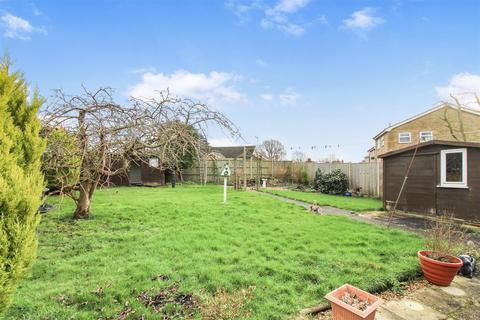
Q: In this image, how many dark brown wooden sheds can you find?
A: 2